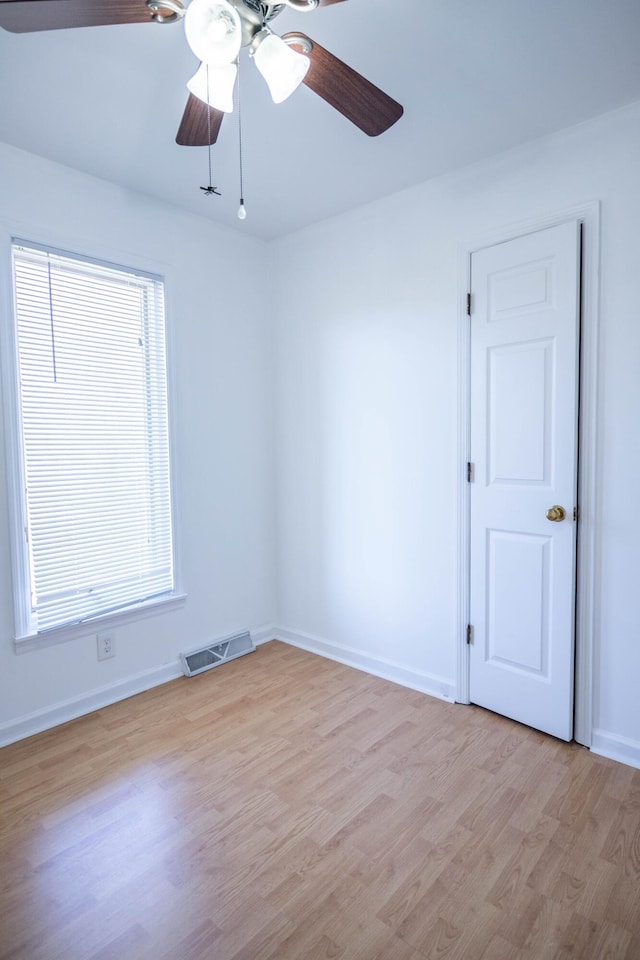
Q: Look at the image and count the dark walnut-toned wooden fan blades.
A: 4